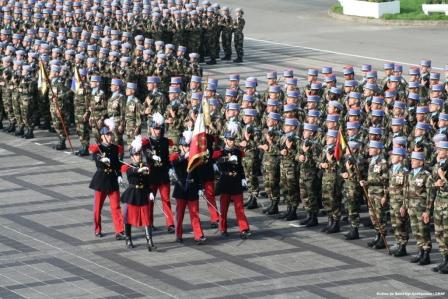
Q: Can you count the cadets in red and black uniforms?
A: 6